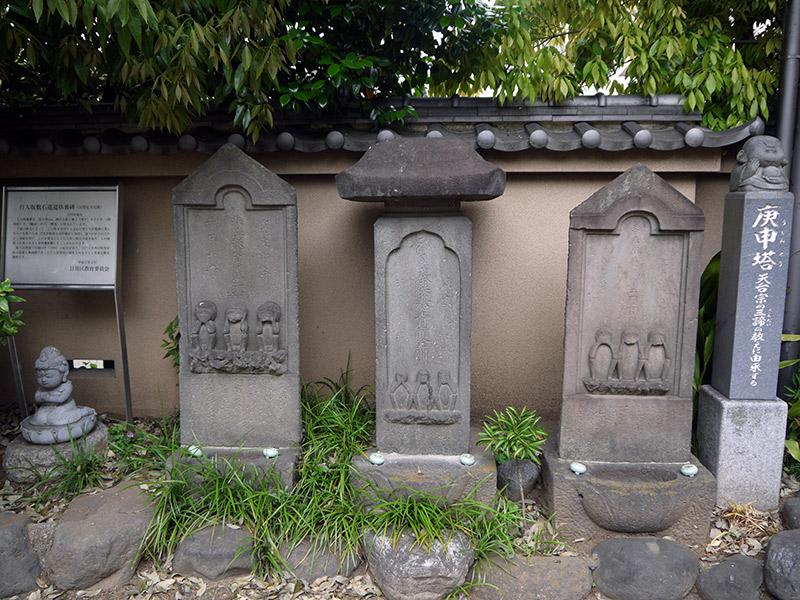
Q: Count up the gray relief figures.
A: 9